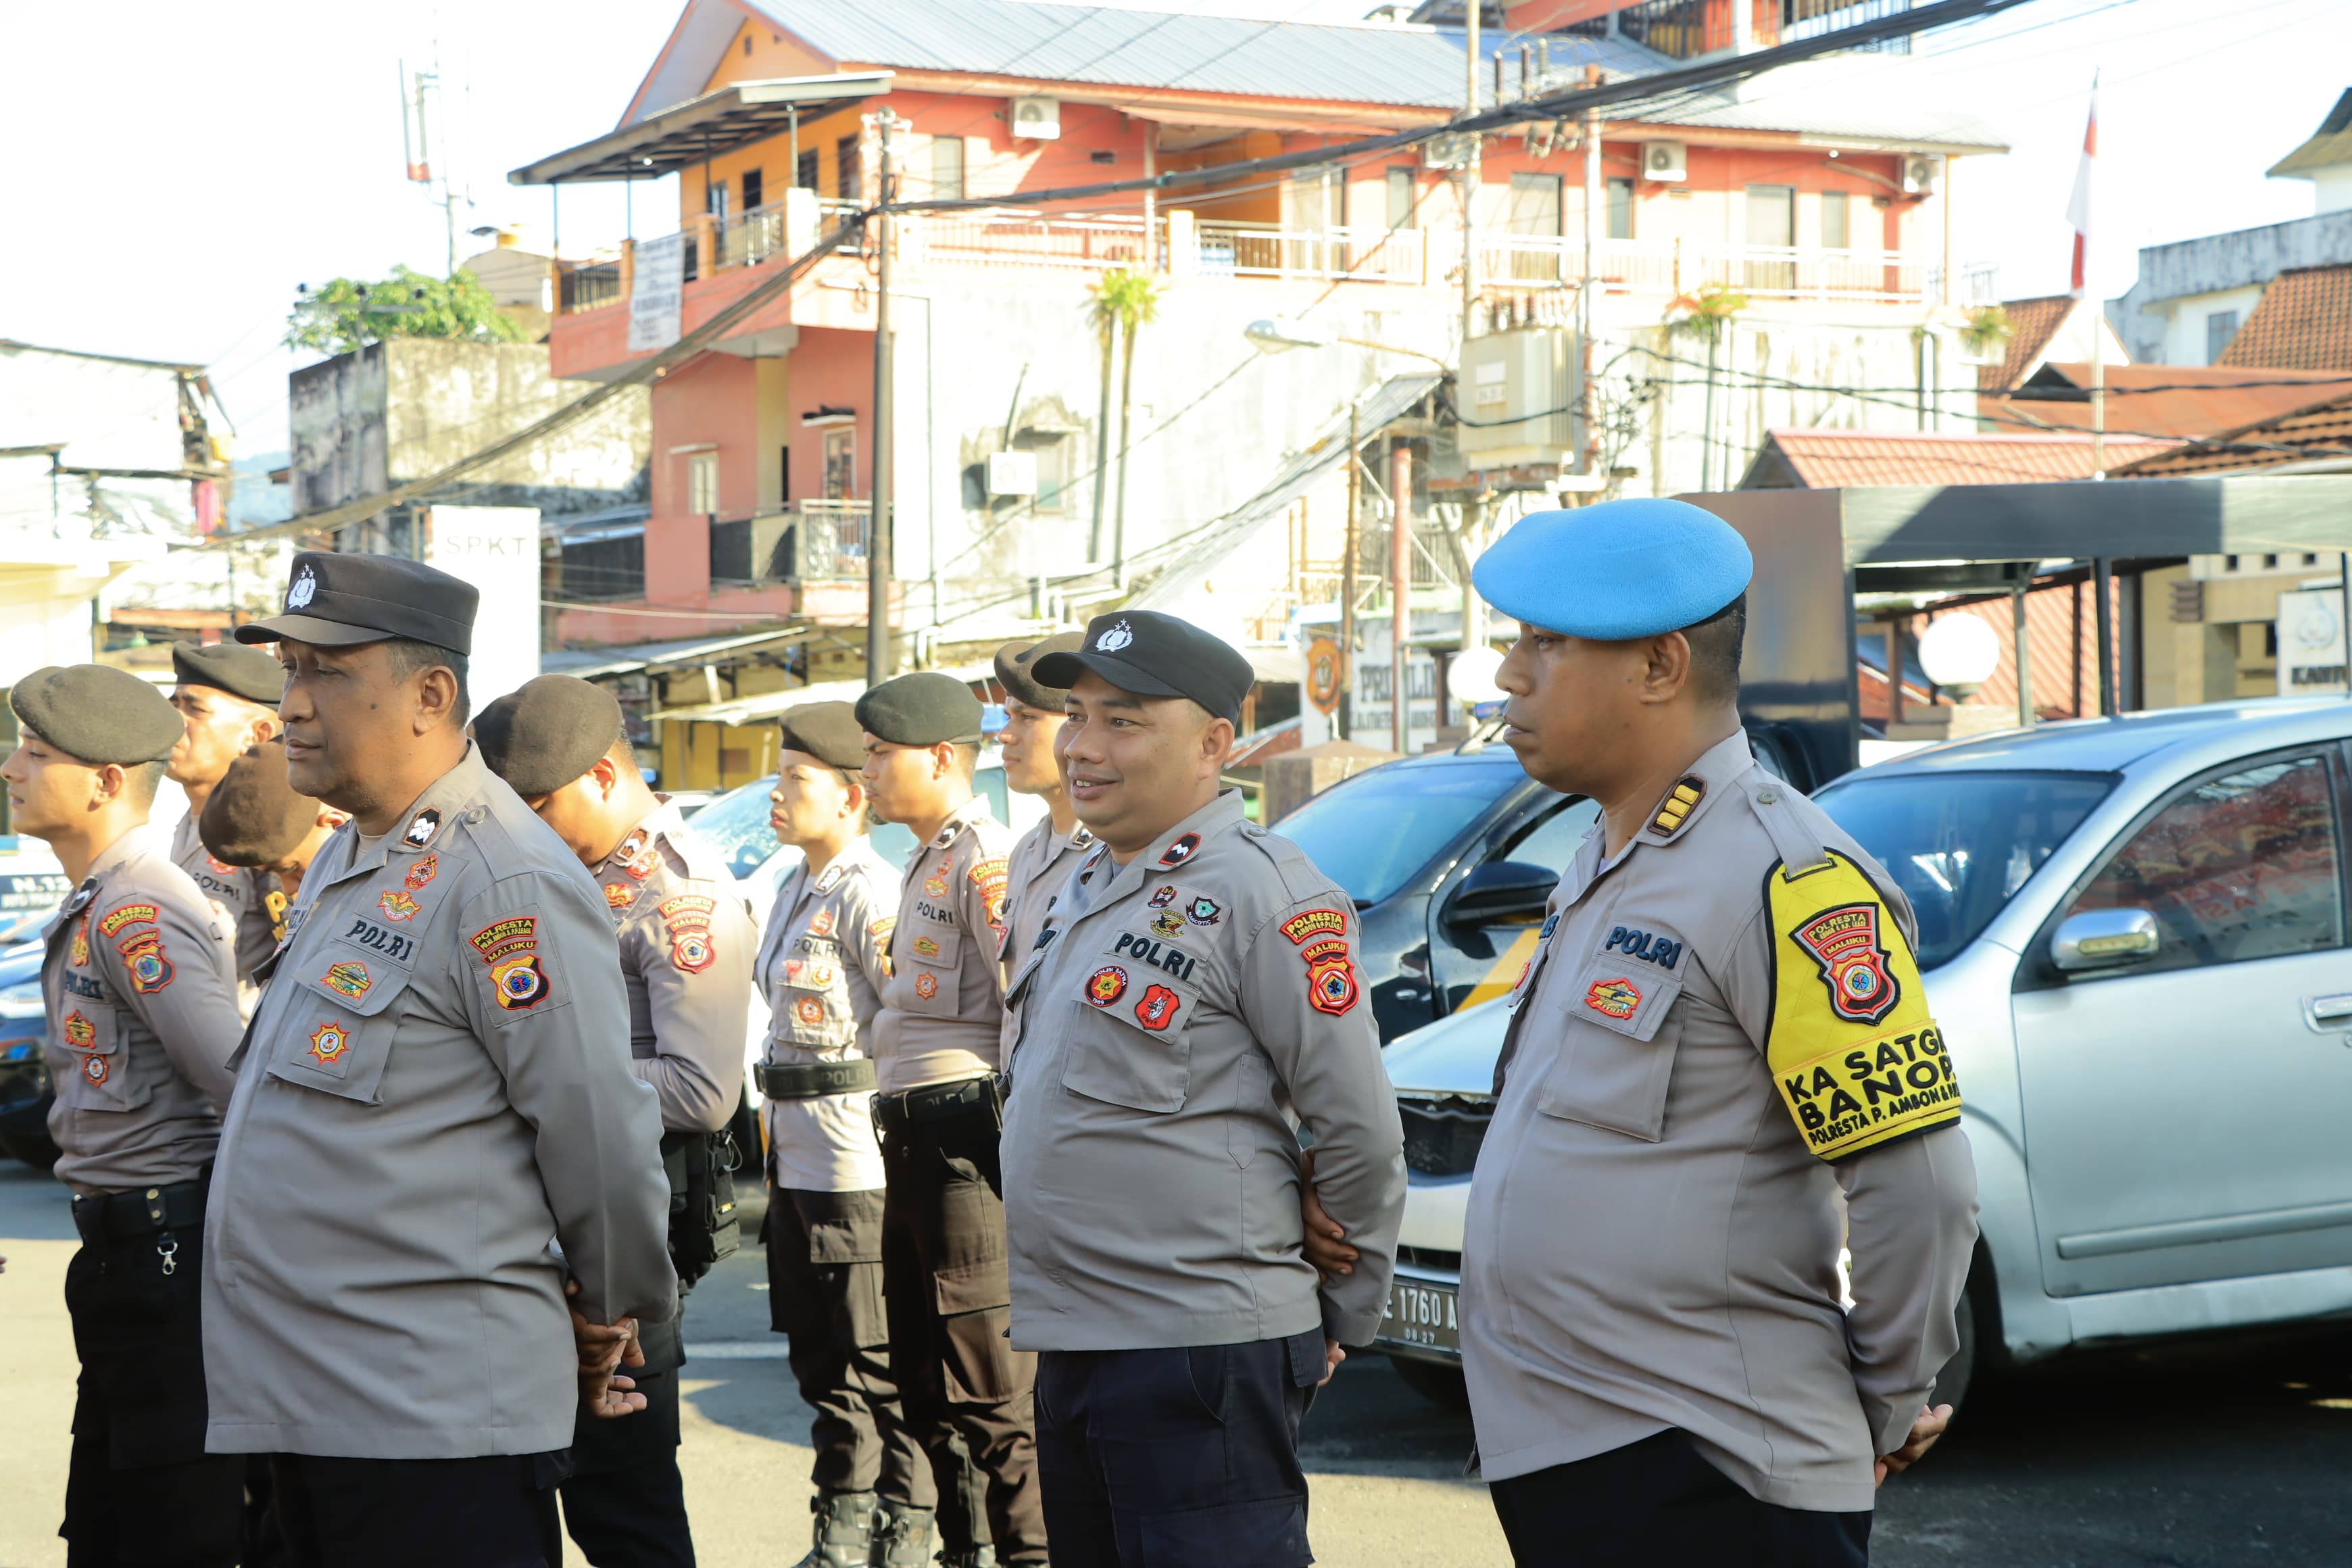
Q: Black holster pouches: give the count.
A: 1